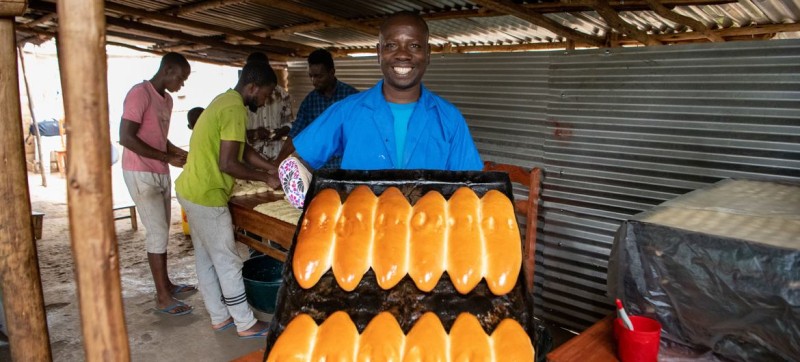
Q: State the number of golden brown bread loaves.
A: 12